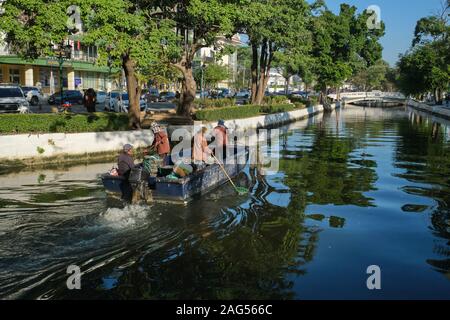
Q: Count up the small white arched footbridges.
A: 1